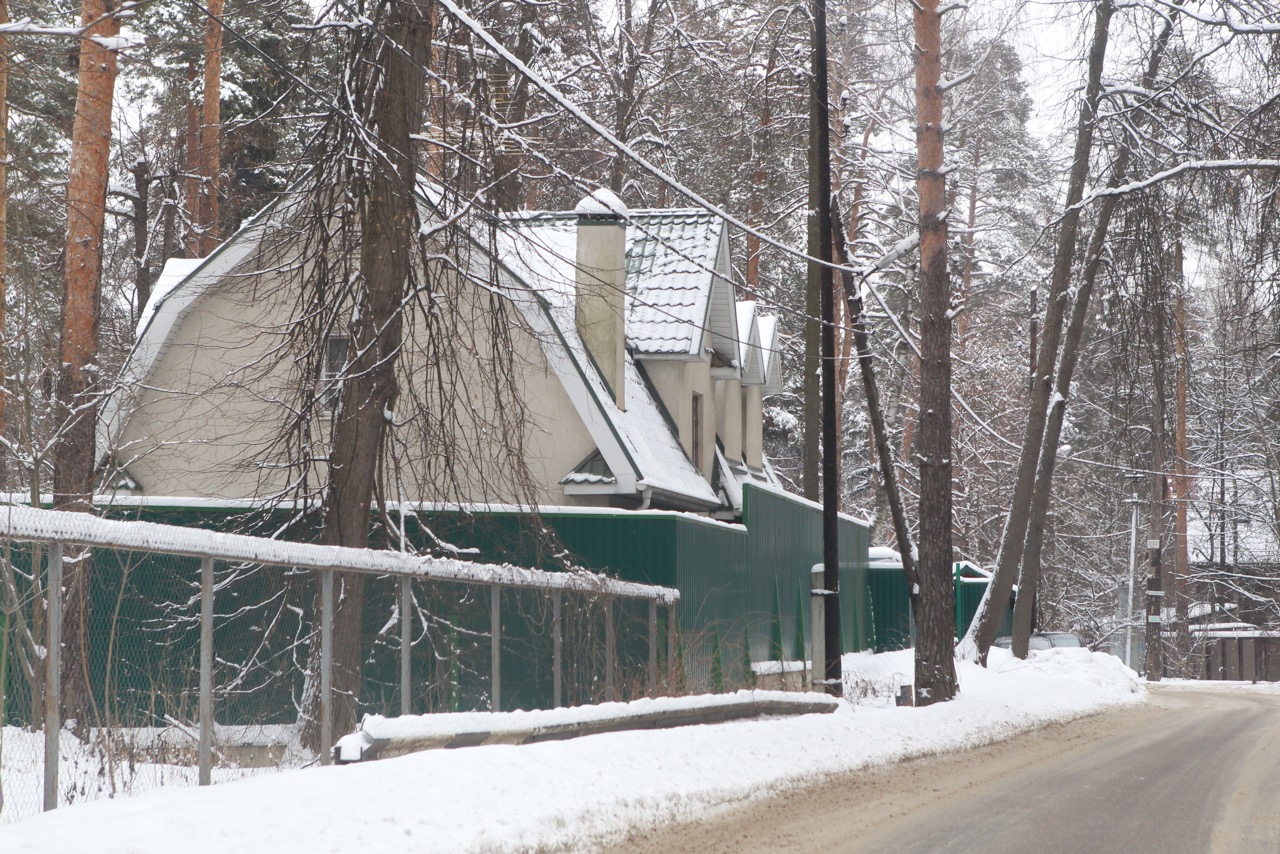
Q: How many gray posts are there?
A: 9